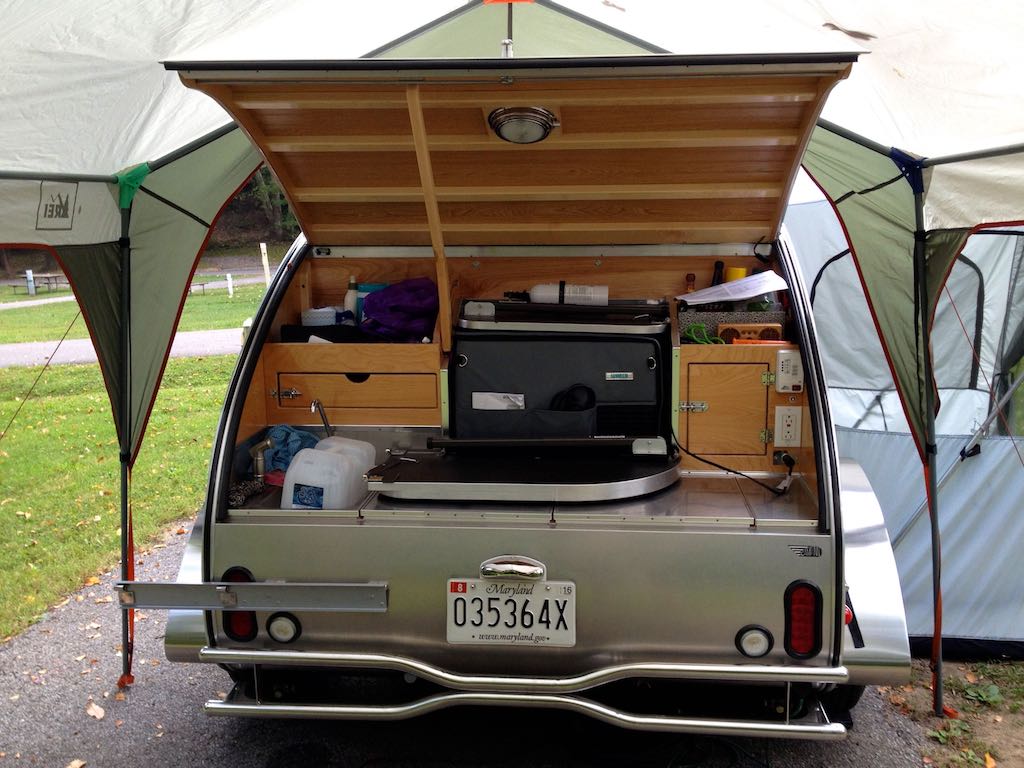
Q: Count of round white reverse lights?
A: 2